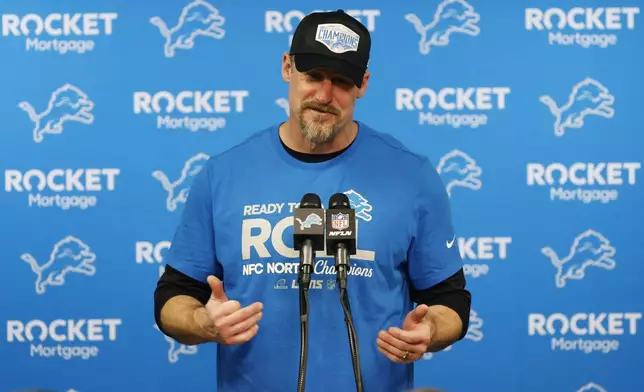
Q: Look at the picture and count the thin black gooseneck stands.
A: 2